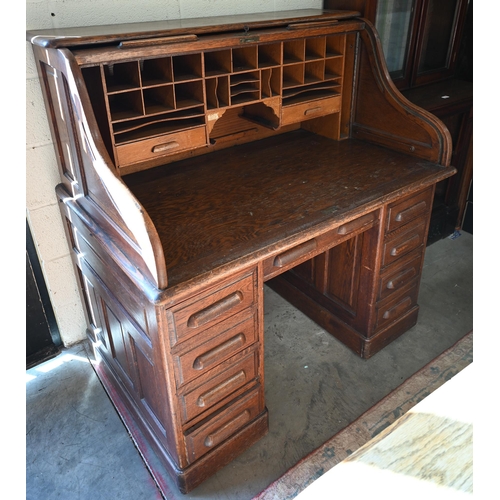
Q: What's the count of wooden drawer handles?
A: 12